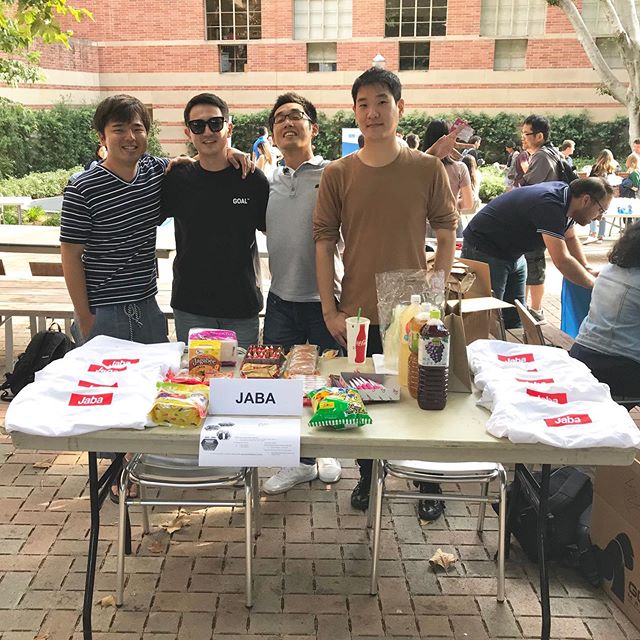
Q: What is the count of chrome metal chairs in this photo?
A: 2